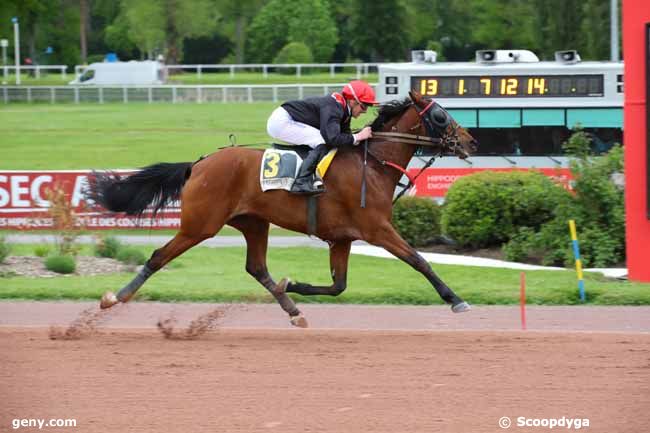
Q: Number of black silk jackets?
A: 1